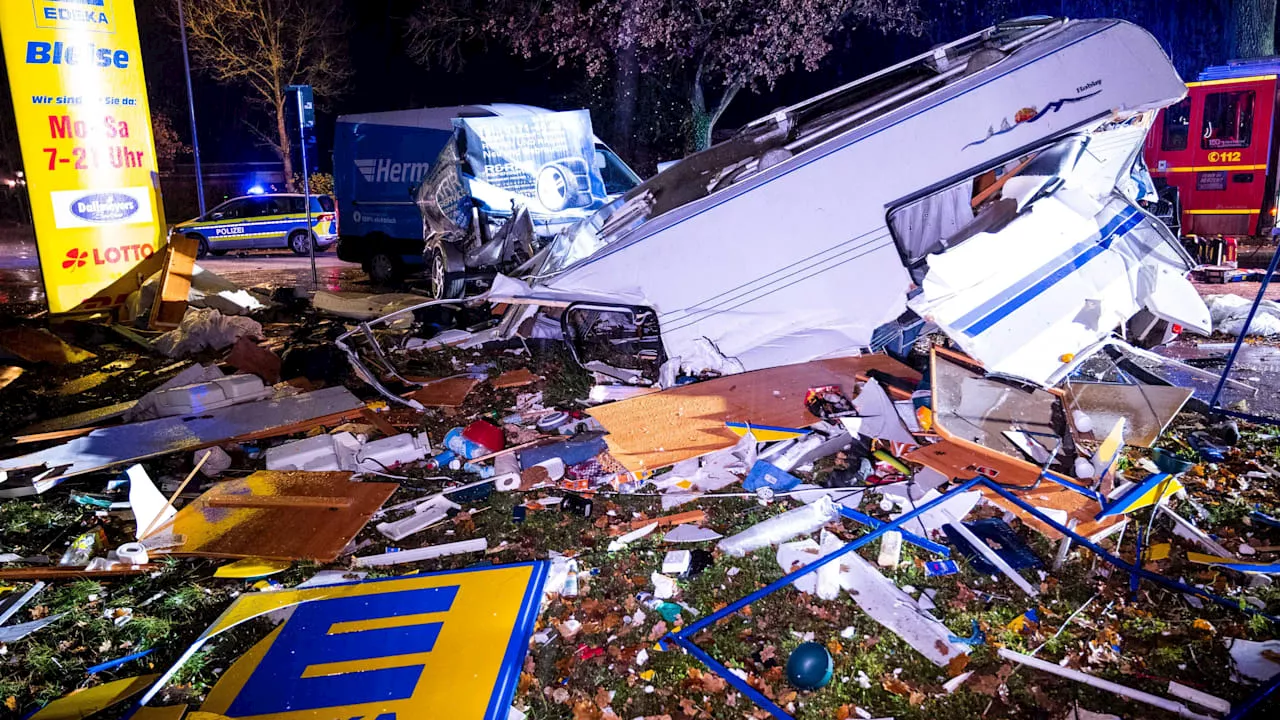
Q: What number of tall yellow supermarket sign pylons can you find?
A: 1